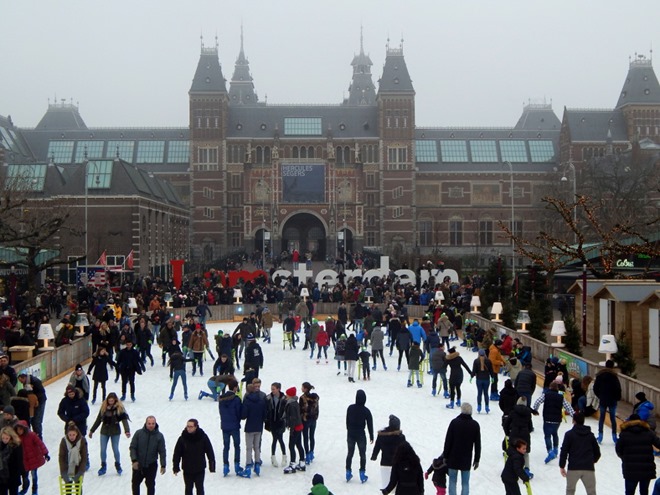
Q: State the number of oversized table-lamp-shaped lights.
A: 13